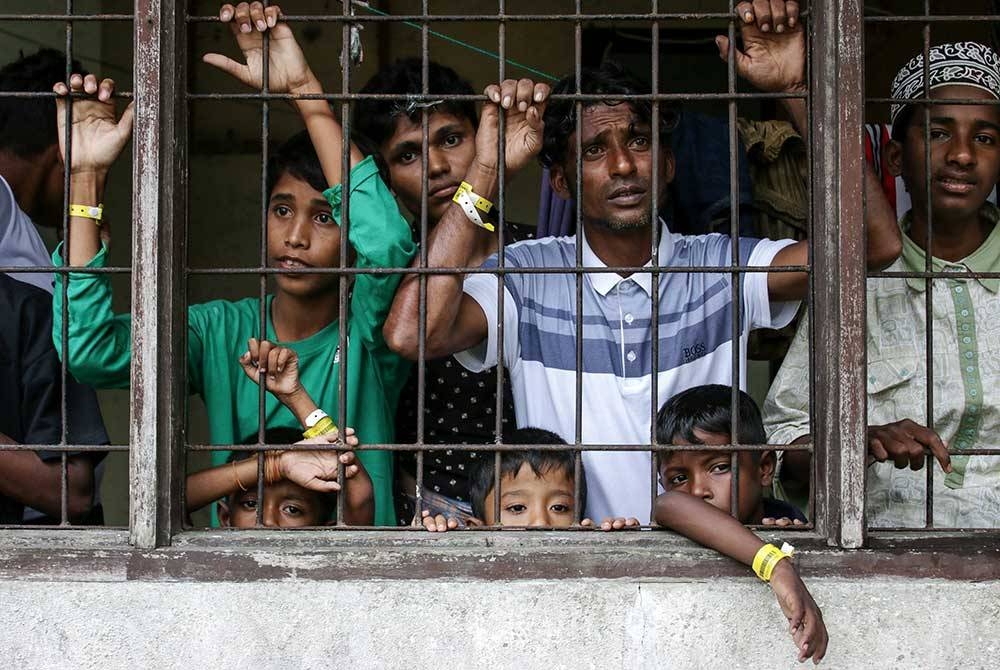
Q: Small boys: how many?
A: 3